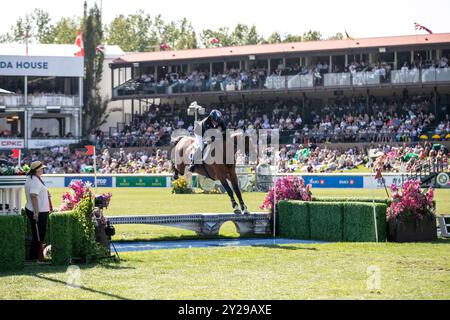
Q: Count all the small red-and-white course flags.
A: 2